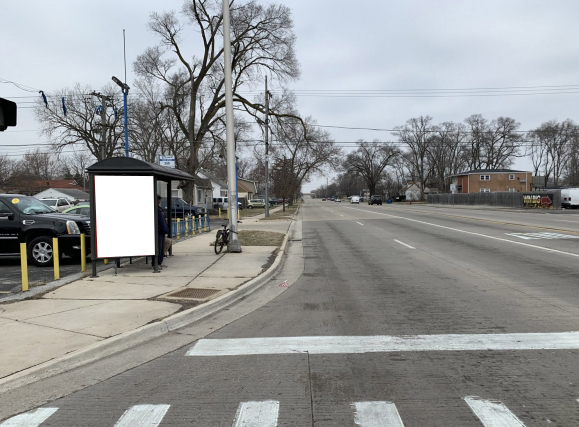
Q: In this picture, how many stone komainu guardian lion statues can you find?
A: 0